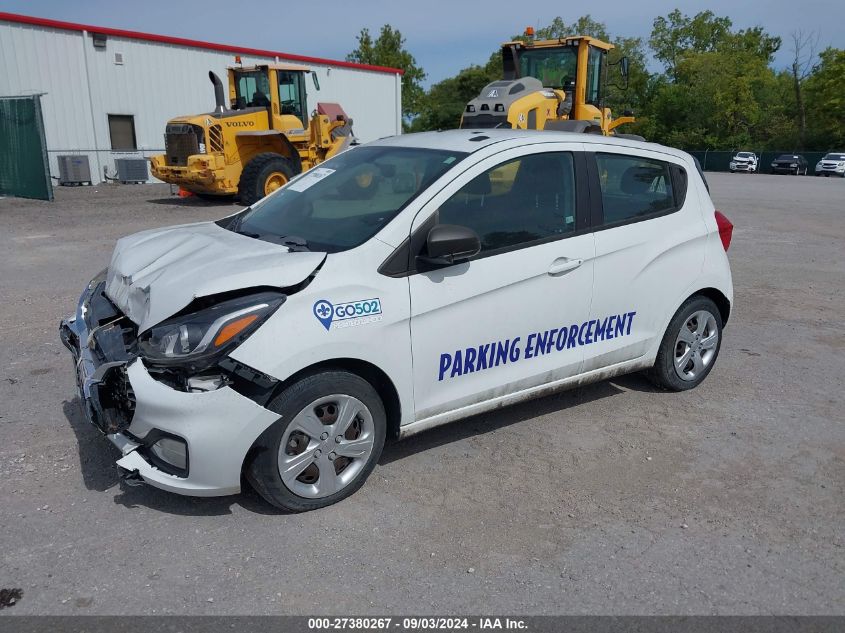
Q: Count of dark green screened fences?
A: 2